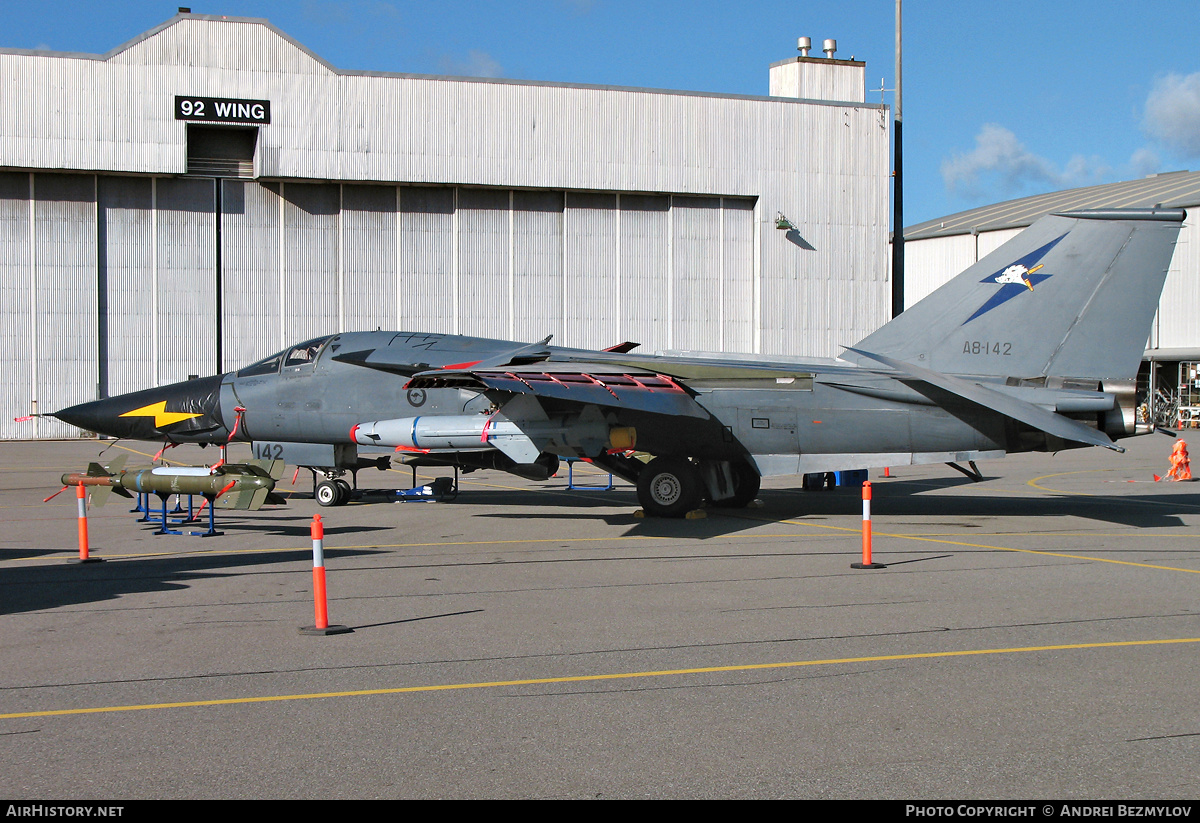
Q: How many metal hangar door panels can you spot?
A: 14